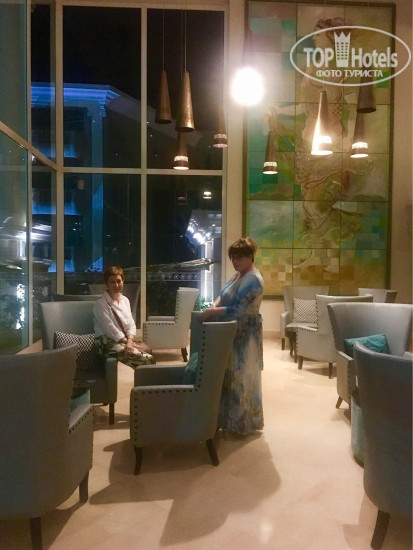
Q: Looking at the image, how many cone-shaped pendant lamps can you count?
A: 9